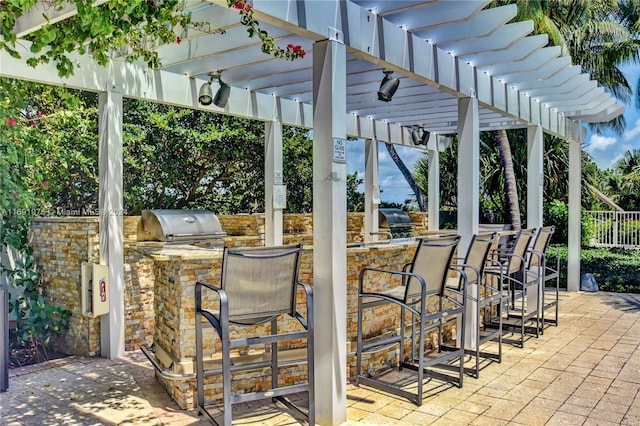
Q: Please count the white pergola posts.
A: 8